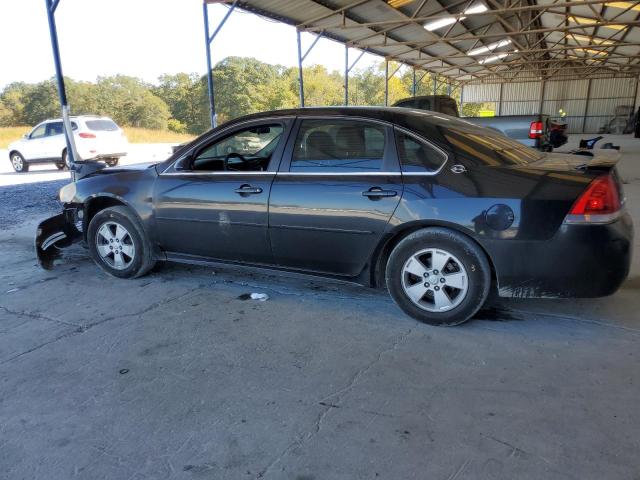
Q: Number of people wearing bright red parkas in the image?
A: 0